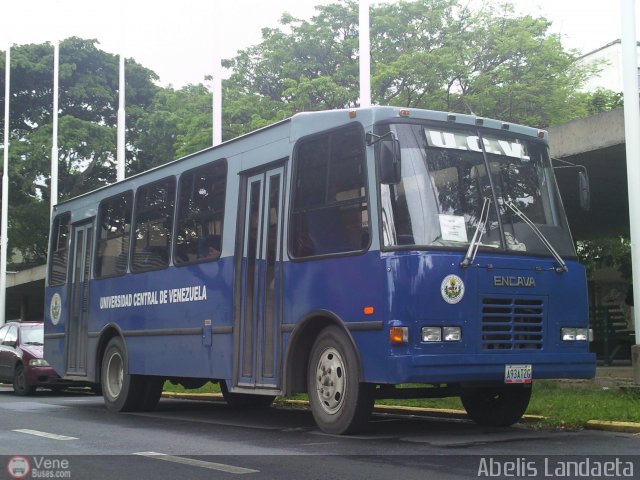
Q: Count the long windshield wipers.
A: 2